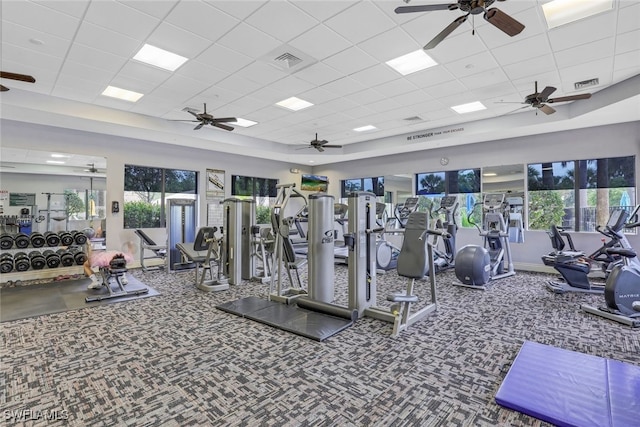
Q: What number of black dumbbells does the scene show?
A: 12